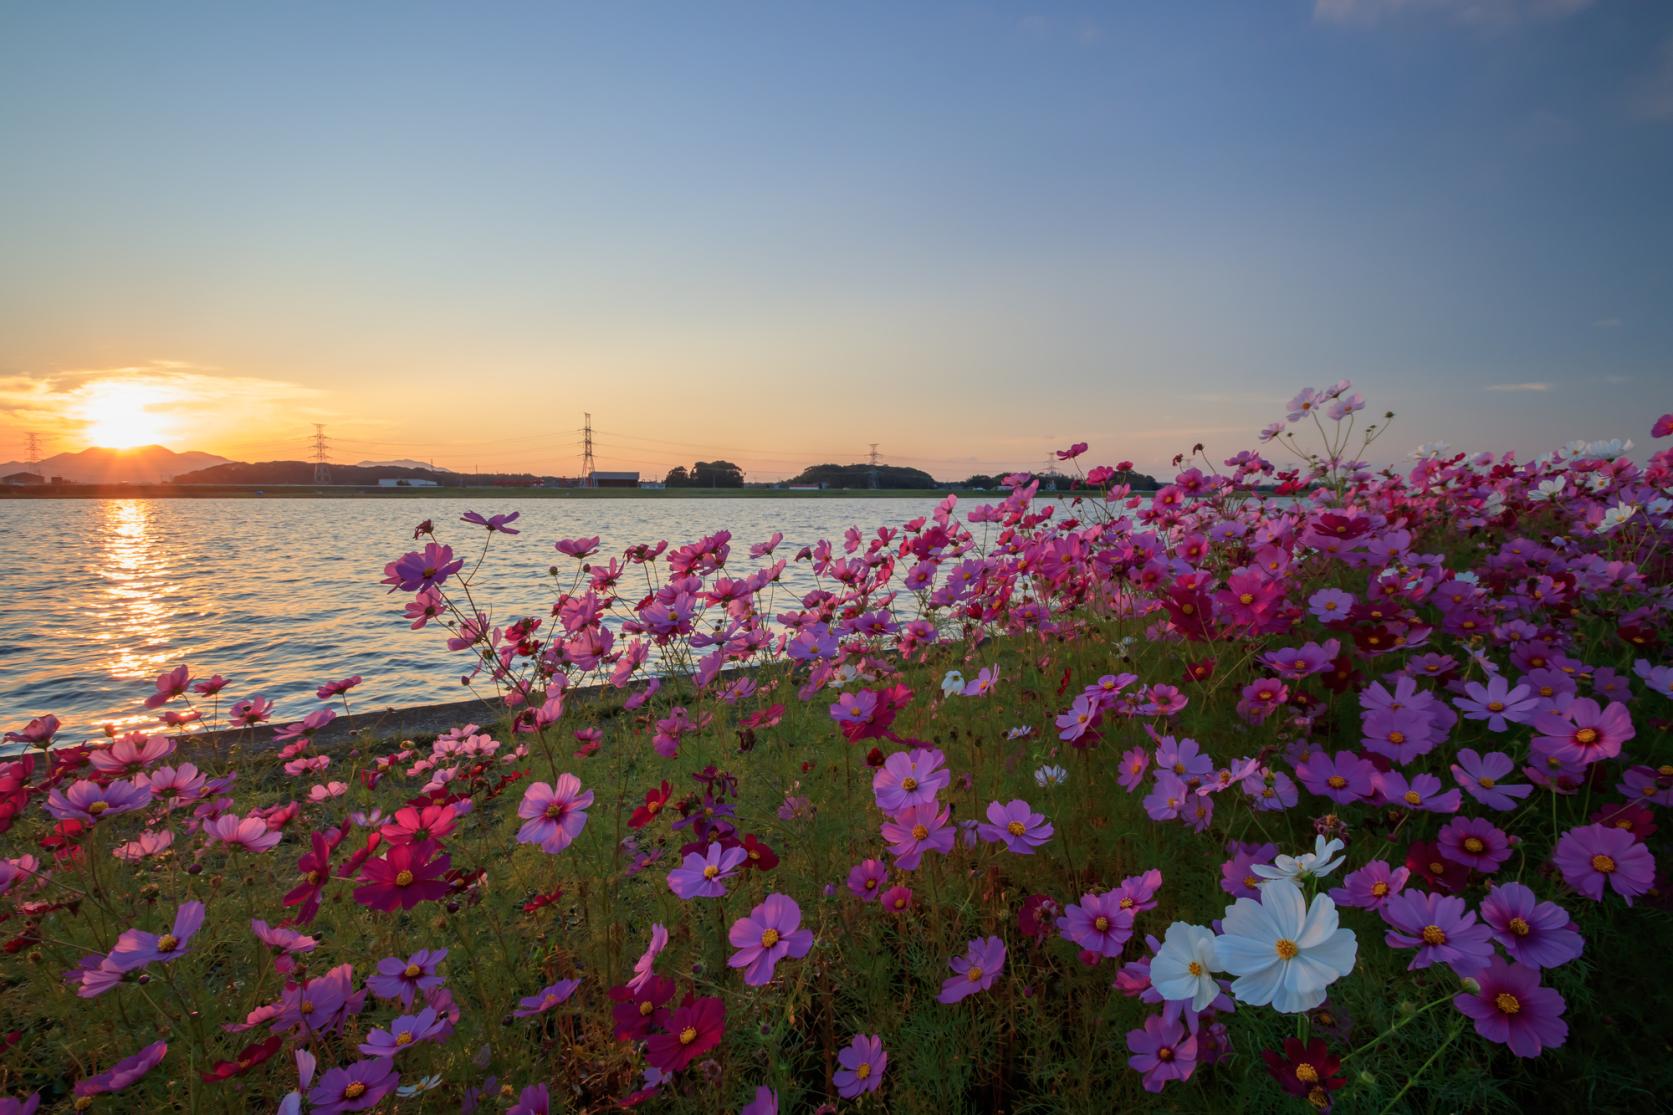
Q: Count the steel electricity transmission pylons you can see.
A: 5